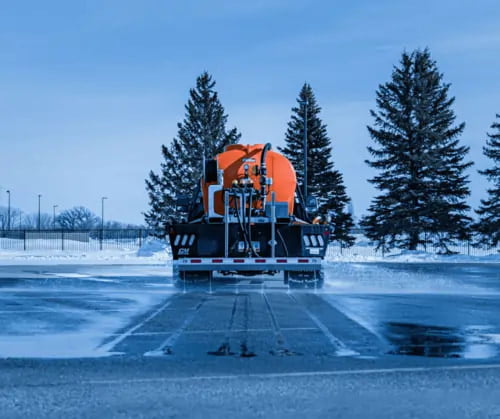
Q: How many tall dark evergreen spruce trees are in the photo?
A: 4